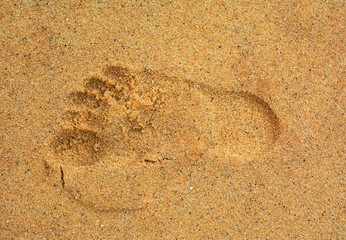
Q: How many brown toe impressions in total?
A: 5